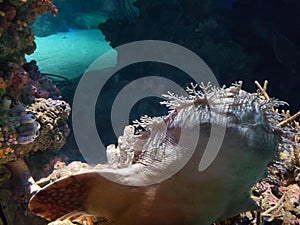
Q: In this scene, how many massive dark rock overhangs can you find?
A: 1